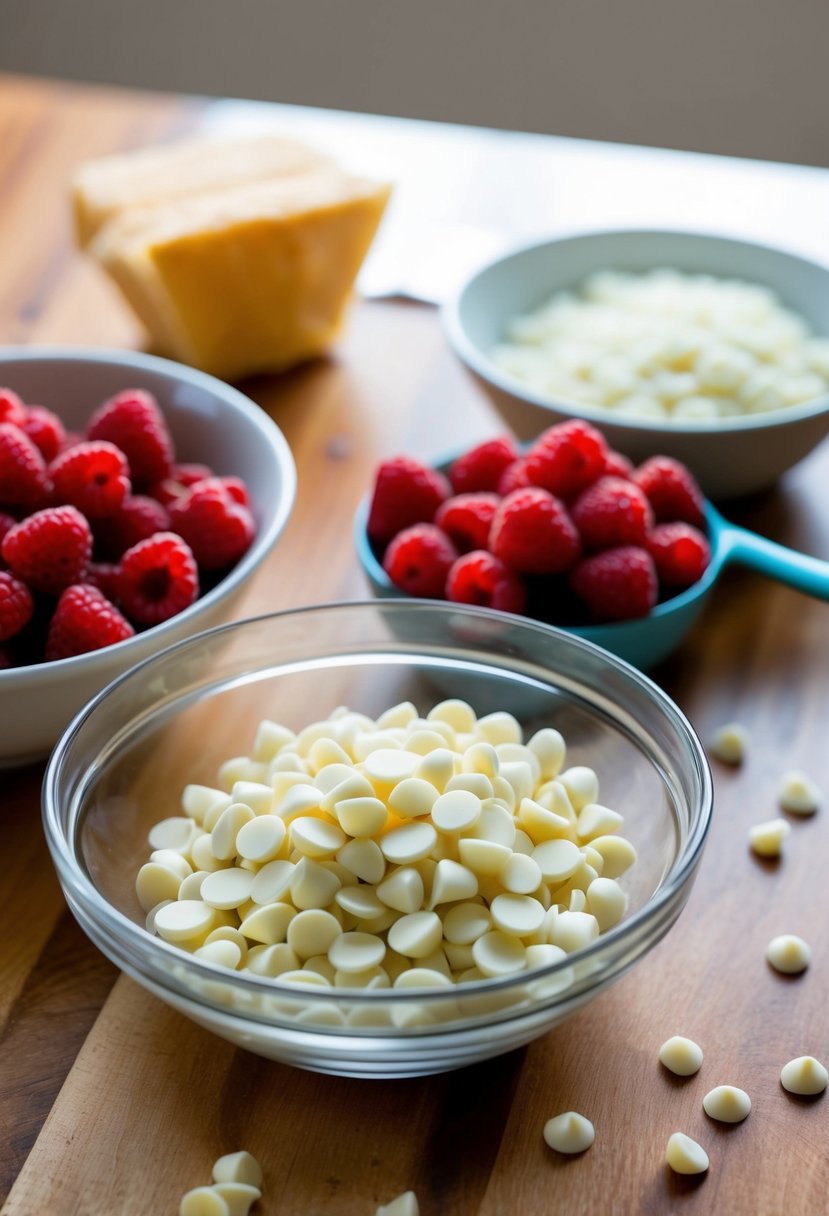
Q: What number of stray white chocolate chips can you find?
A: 13